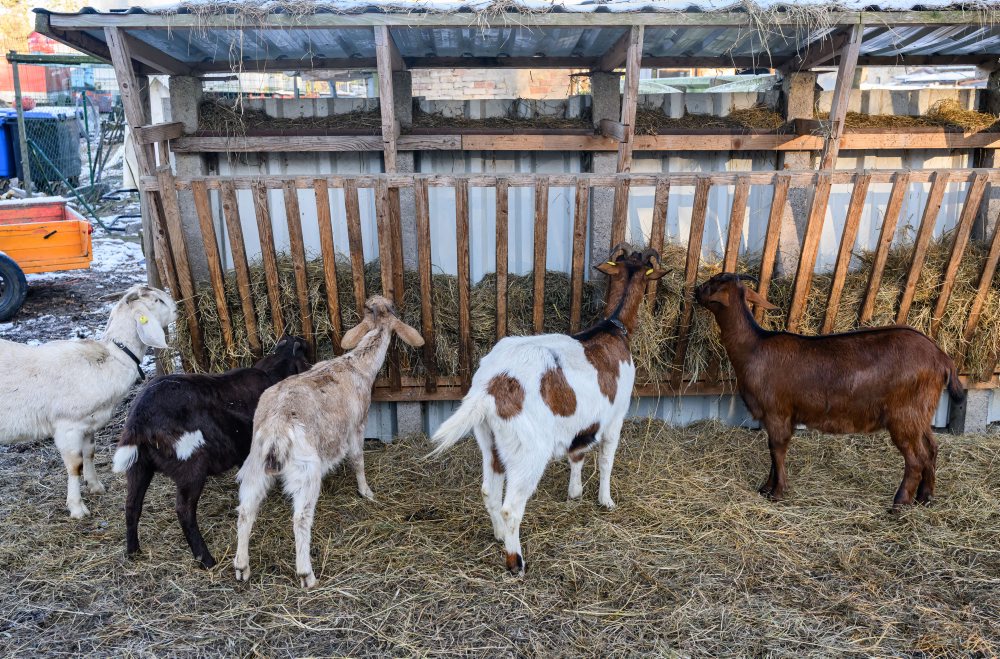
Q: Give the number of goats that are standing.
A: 5